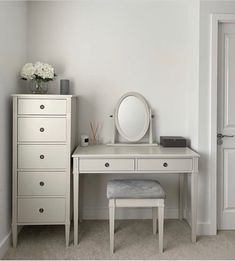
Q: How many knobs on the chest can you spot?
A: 5